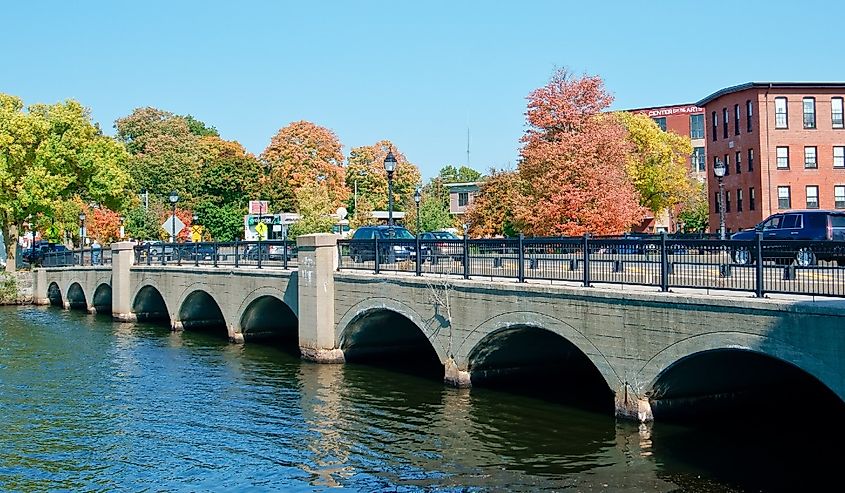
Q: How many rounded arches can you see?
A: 9